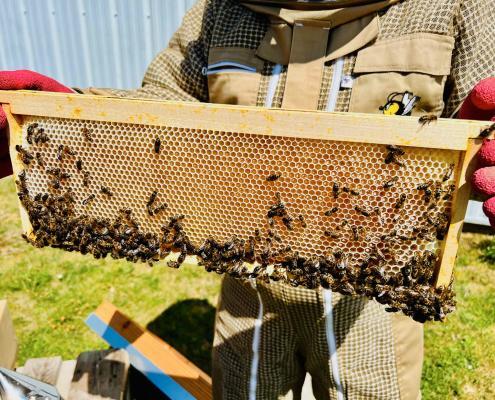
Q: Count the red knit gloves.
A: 2